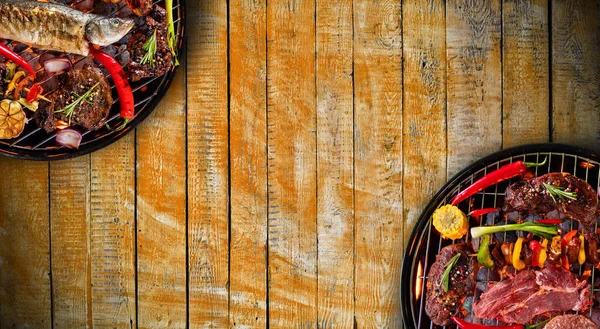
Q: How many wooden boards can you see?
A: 13